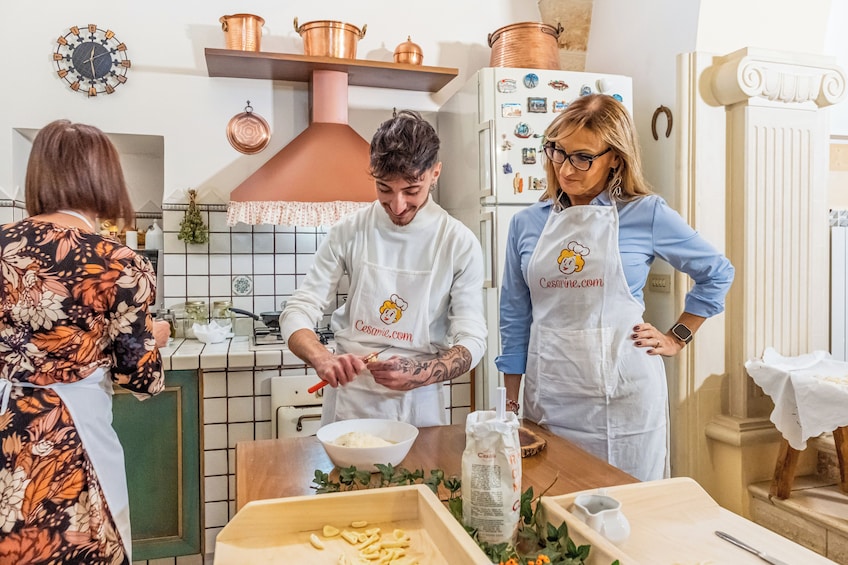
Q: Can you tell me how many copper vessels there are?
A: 5